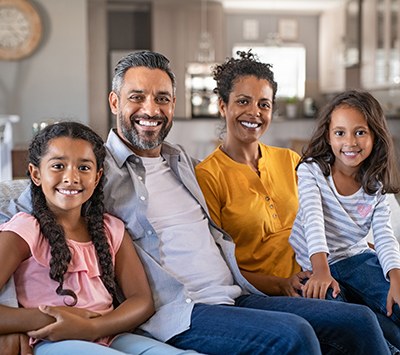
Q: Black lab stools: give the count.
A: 0